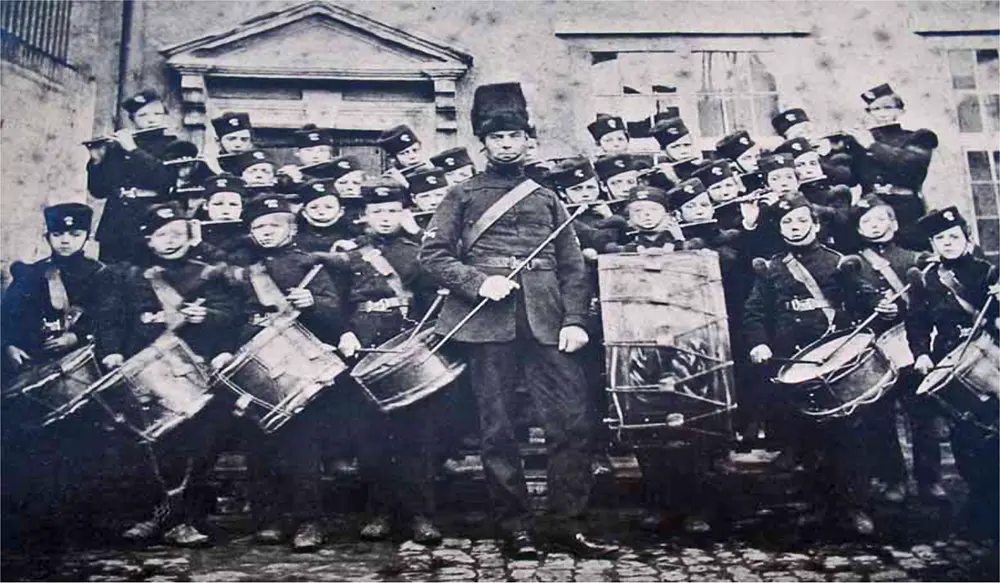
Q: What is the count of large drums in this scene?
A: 1